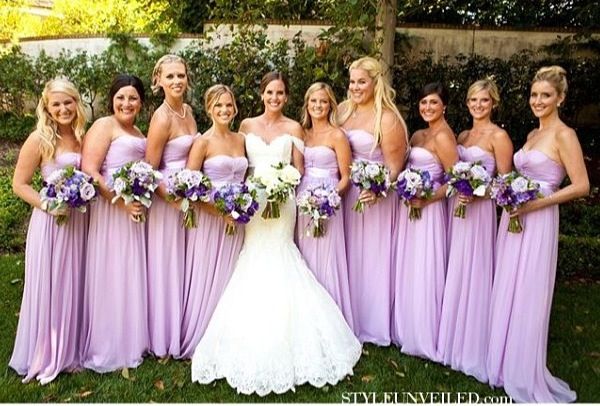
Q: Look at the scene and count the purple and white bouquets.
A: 9